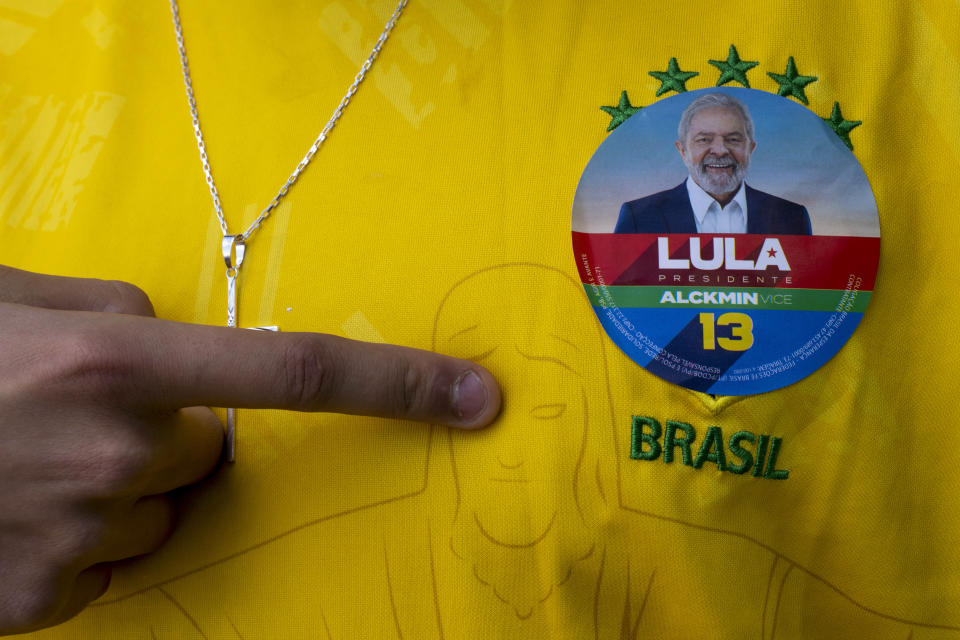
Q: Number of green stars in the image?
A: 5